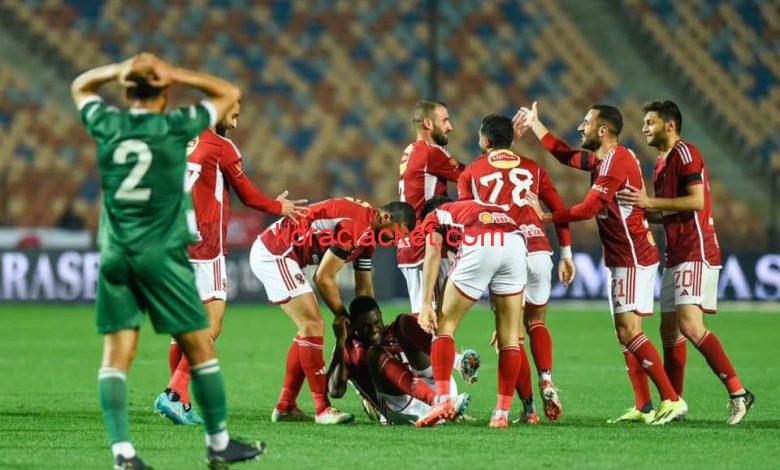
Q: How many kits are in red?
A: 8